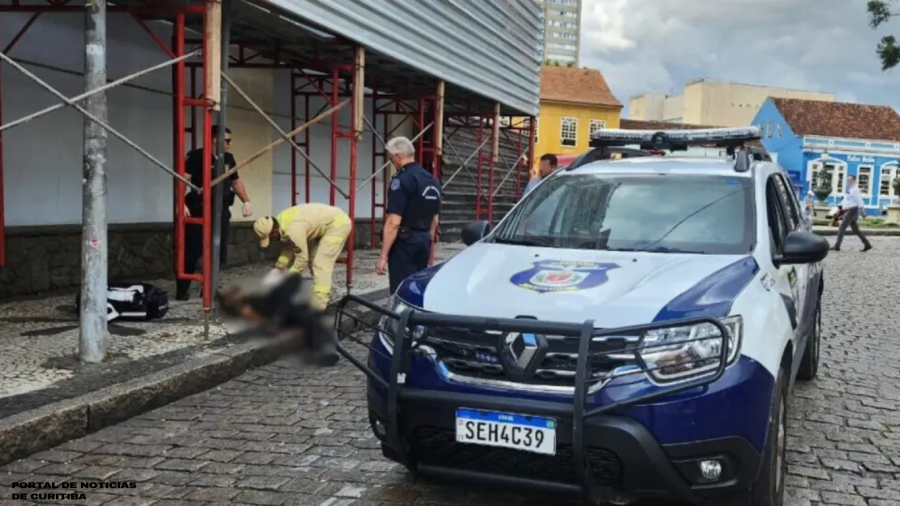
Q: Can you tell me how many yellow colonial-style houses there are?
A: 1